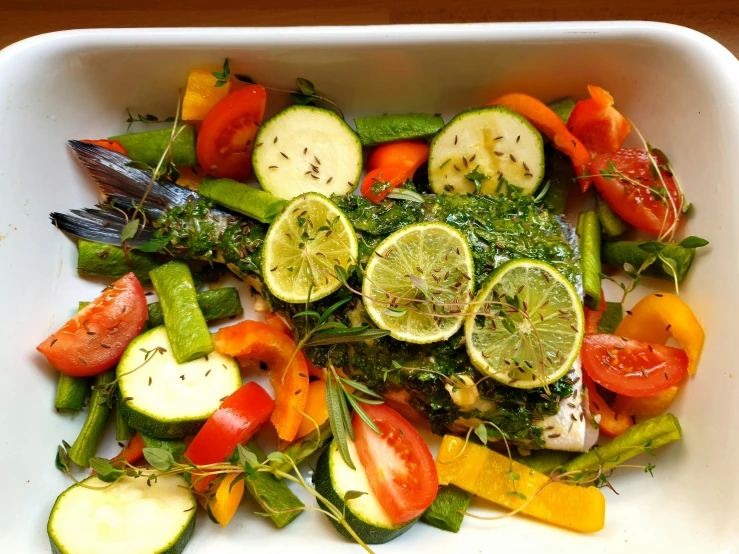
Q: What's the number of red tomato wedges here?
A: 5